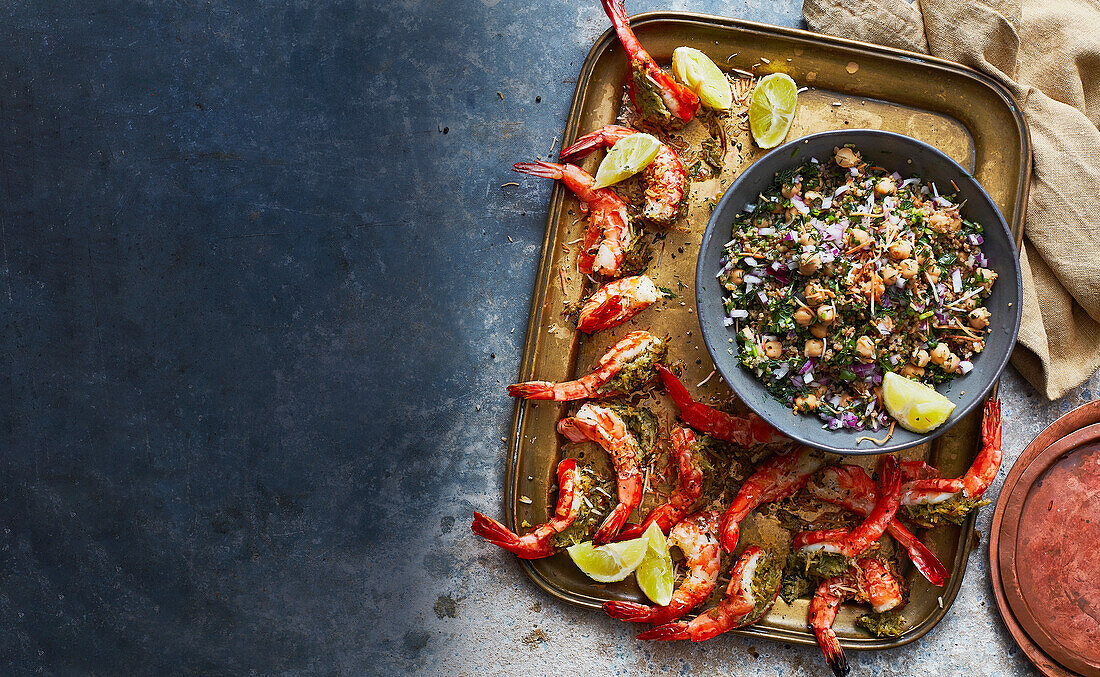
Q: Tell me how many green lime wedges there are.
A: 6